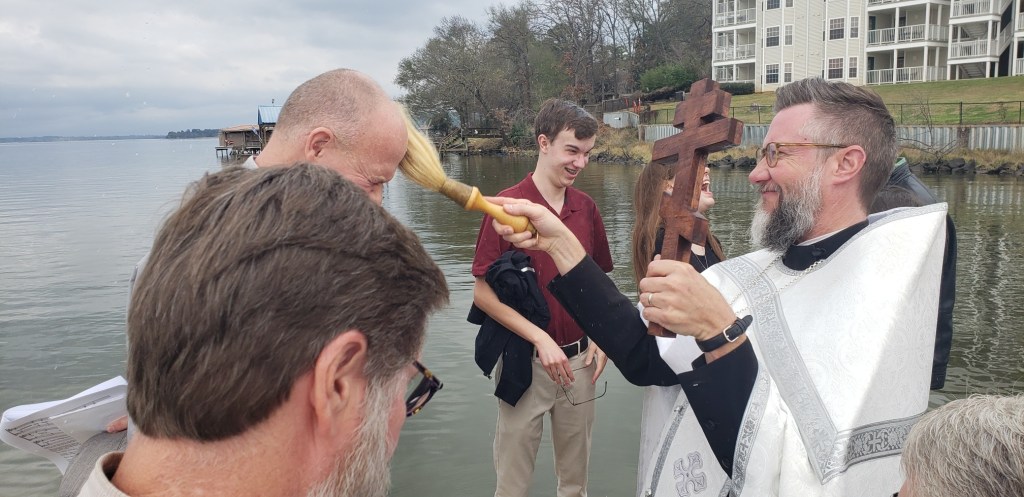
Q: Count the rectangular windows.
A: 10